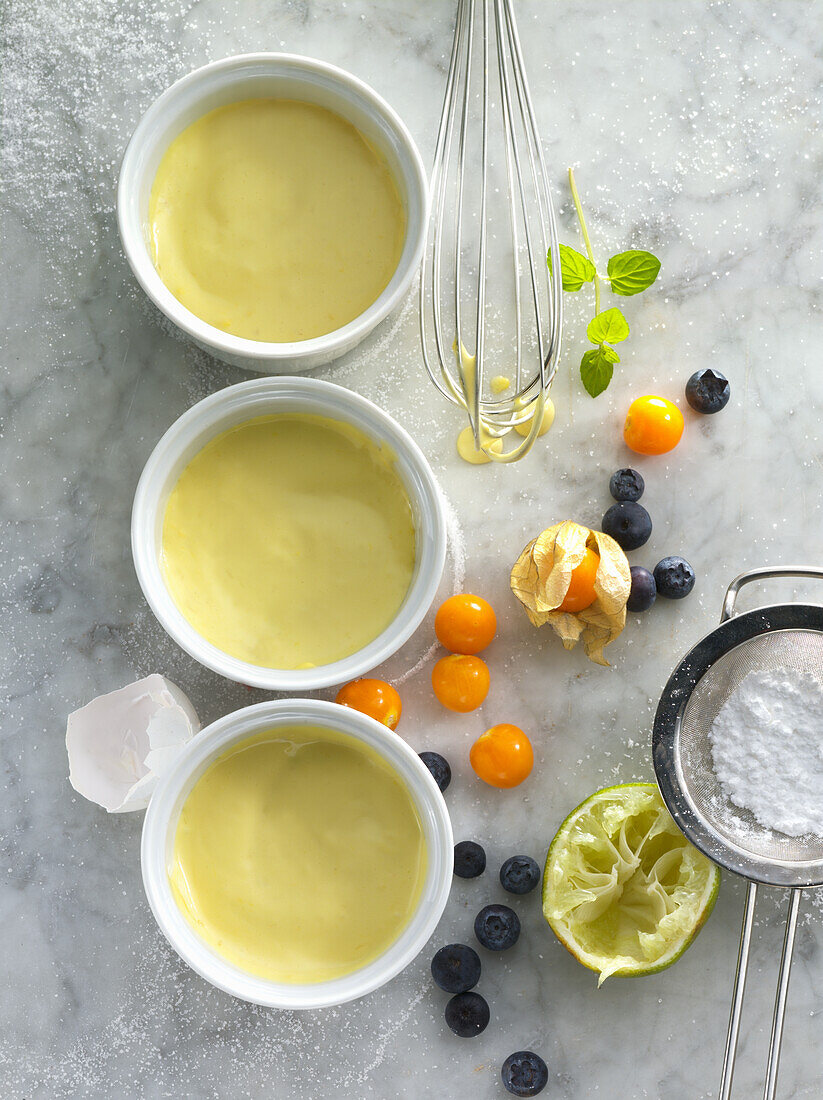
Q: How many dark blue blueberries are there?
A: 12